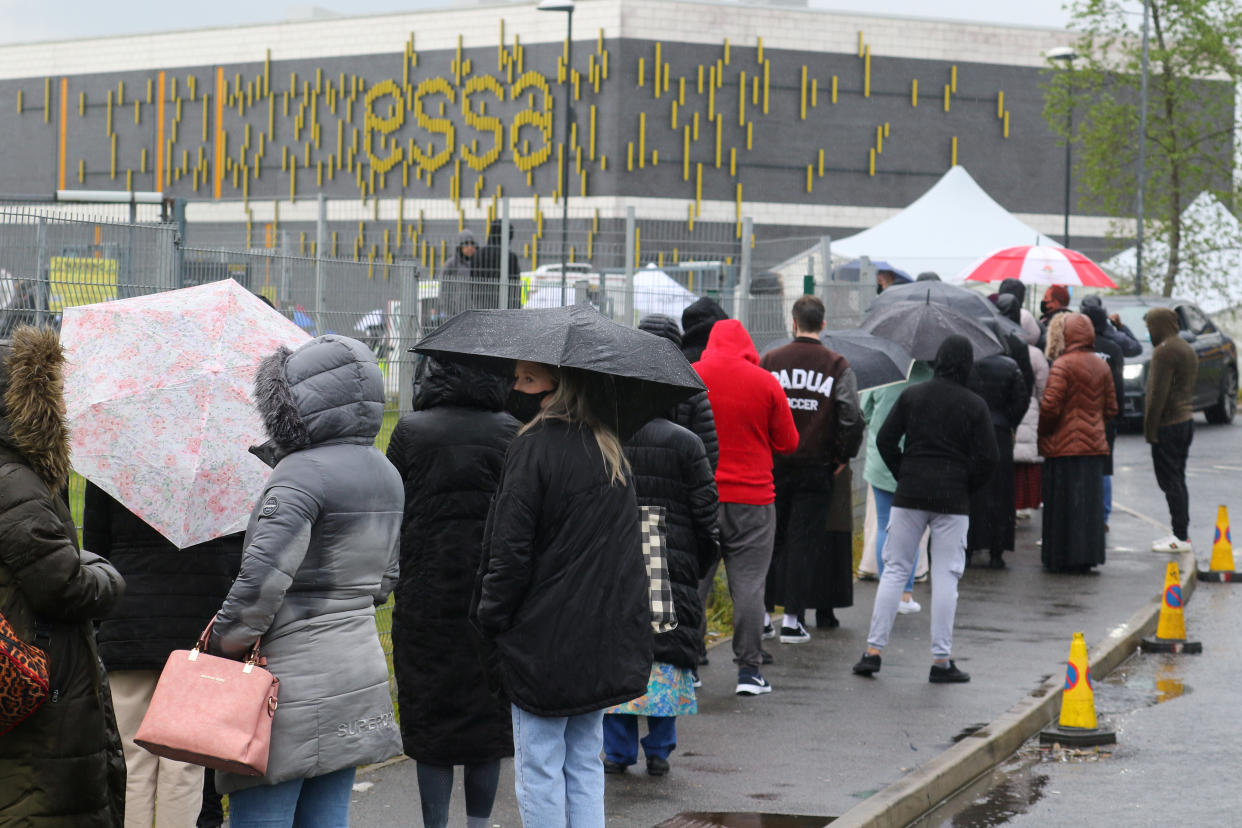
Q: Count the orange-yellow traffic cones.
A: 3